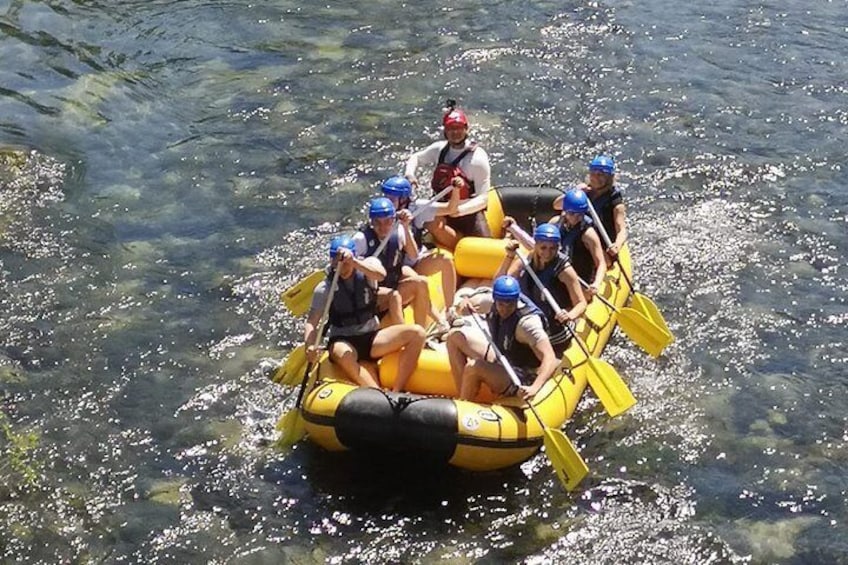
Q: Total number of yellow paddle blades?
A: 7